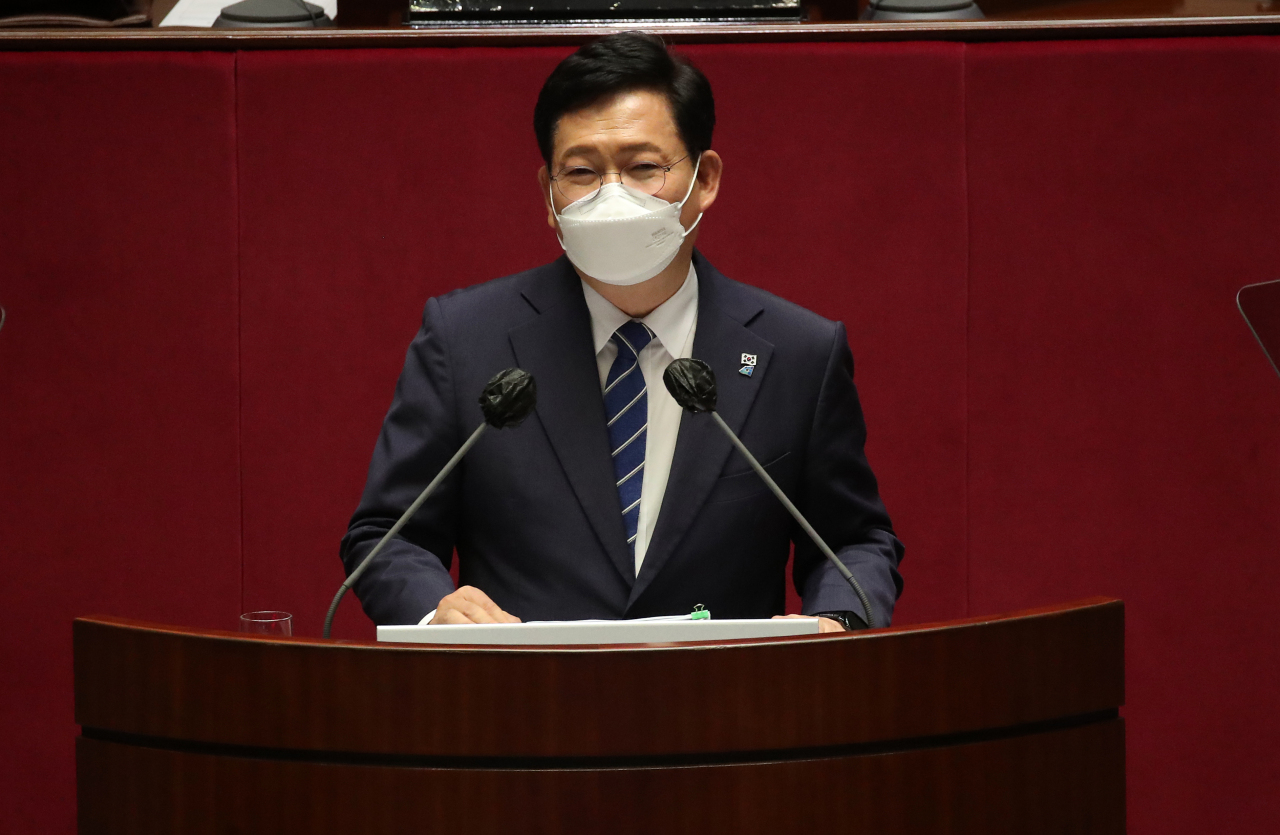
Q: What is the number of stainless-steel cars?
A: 0